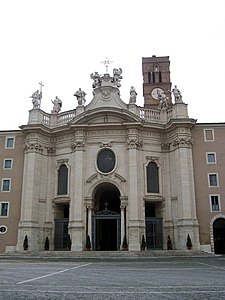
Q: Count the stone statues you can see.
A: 8